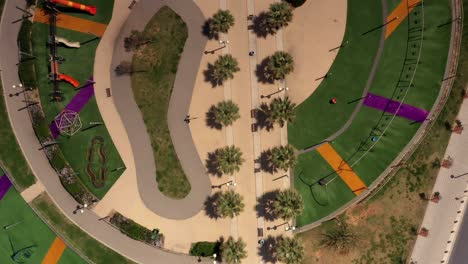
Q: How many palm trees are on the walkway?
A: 12